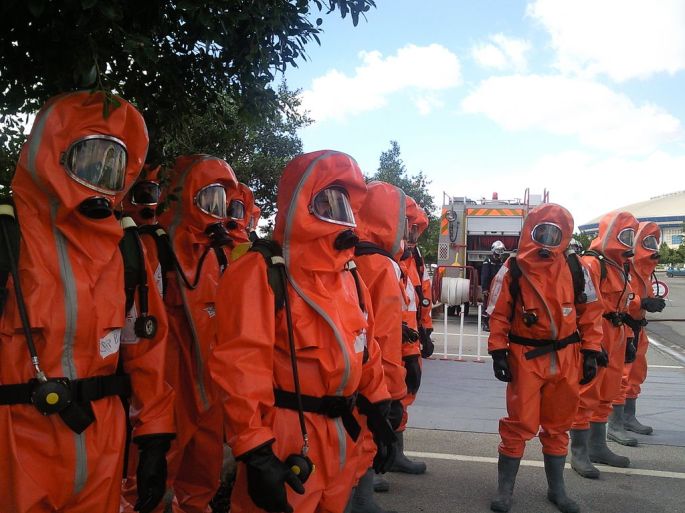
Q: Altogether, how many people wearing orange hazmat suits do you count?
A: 12